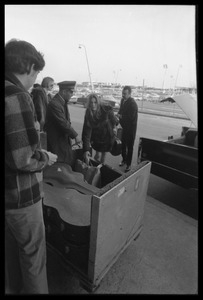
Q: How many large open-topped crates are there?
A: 1